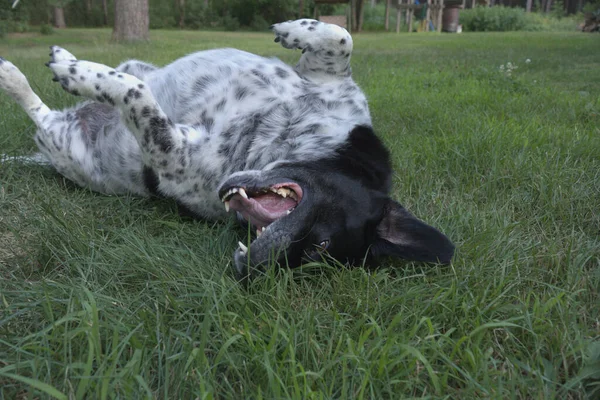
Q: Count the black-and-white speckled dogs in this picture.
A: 1